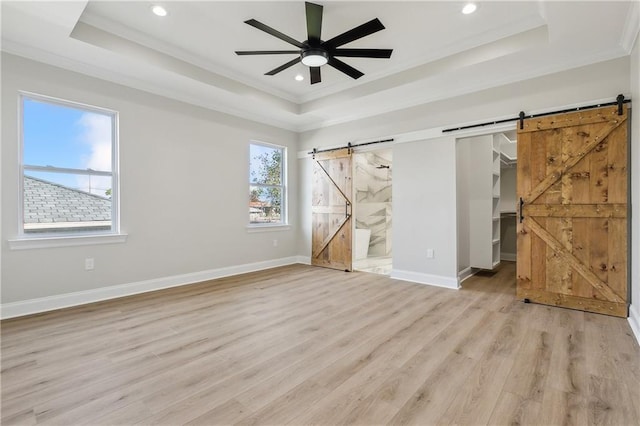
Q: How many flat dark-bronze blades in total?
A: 8